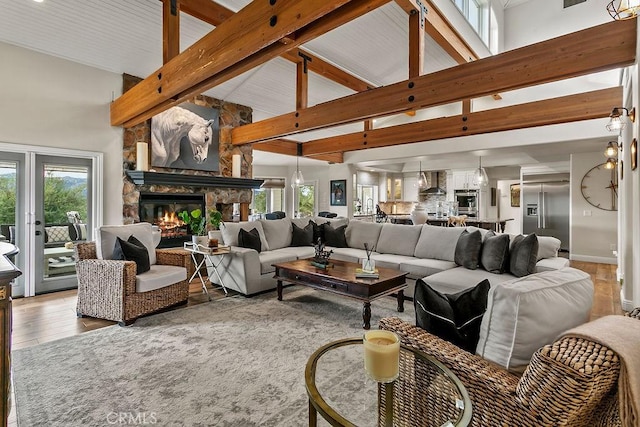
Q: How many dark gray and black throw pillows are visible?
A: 9